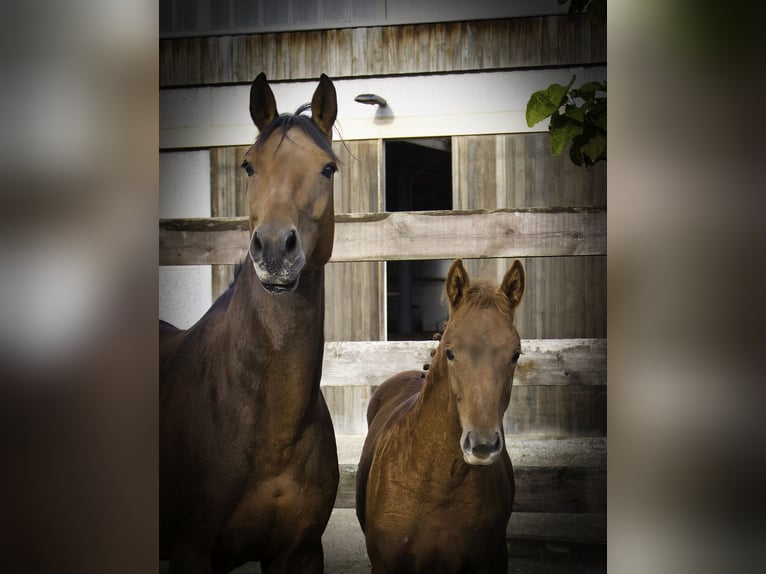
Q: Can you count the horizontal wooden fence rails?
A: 3